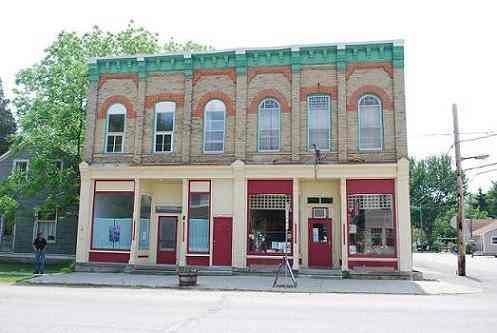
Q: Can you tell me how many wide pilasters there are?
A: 3